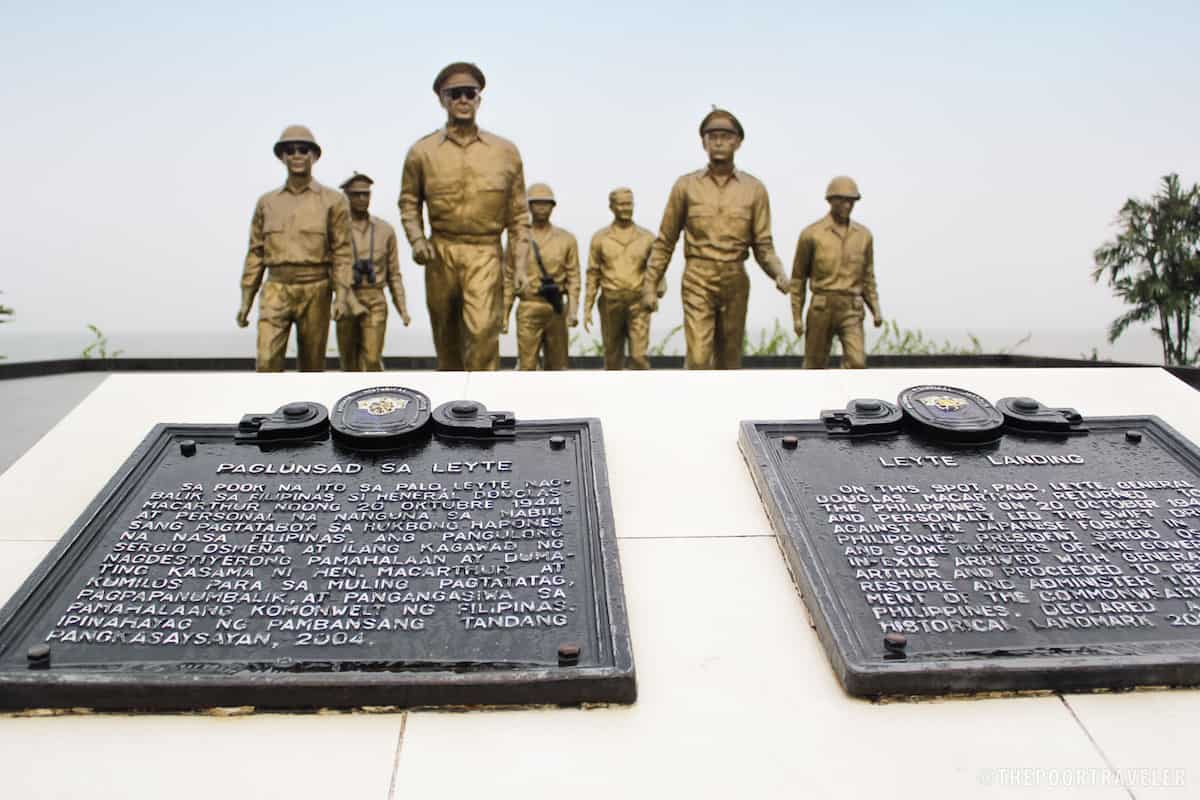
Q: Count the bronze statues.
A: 7